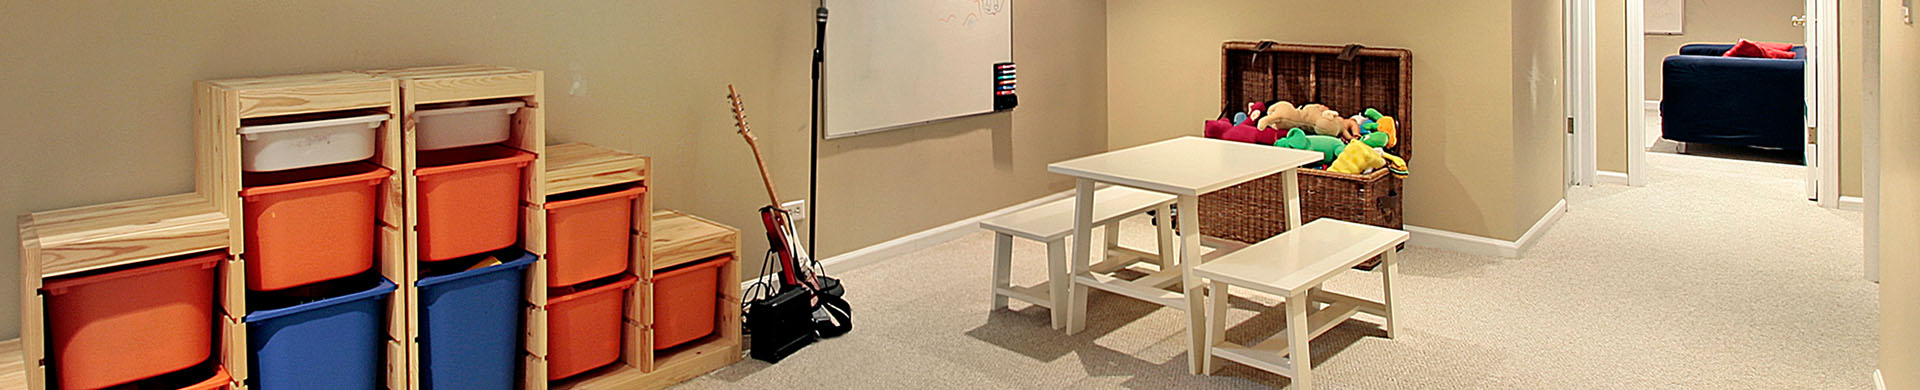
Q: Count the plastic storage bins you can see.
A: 11